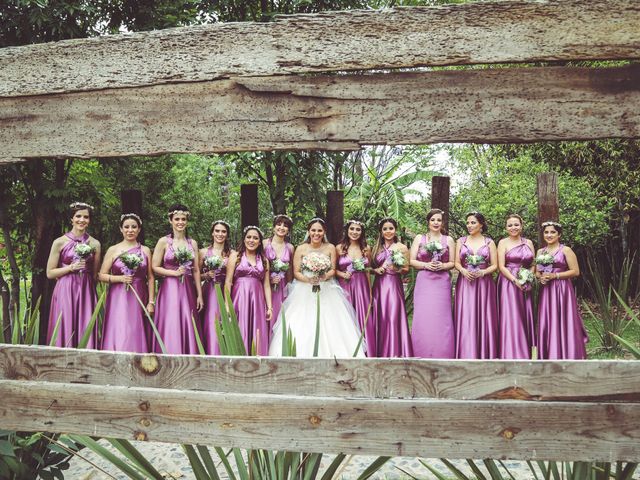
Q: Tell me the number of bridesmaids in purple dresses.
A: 12